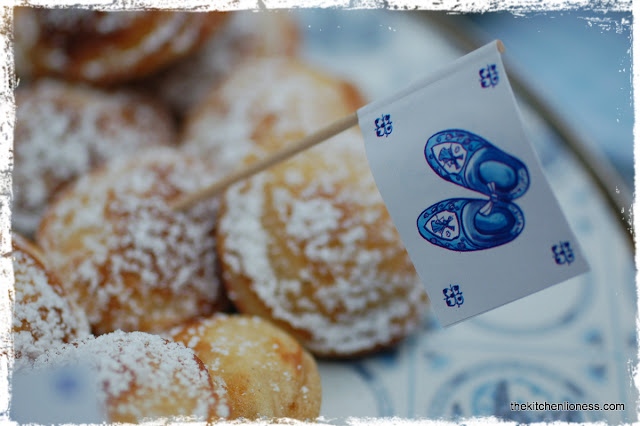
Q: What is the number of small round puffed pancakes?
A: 9